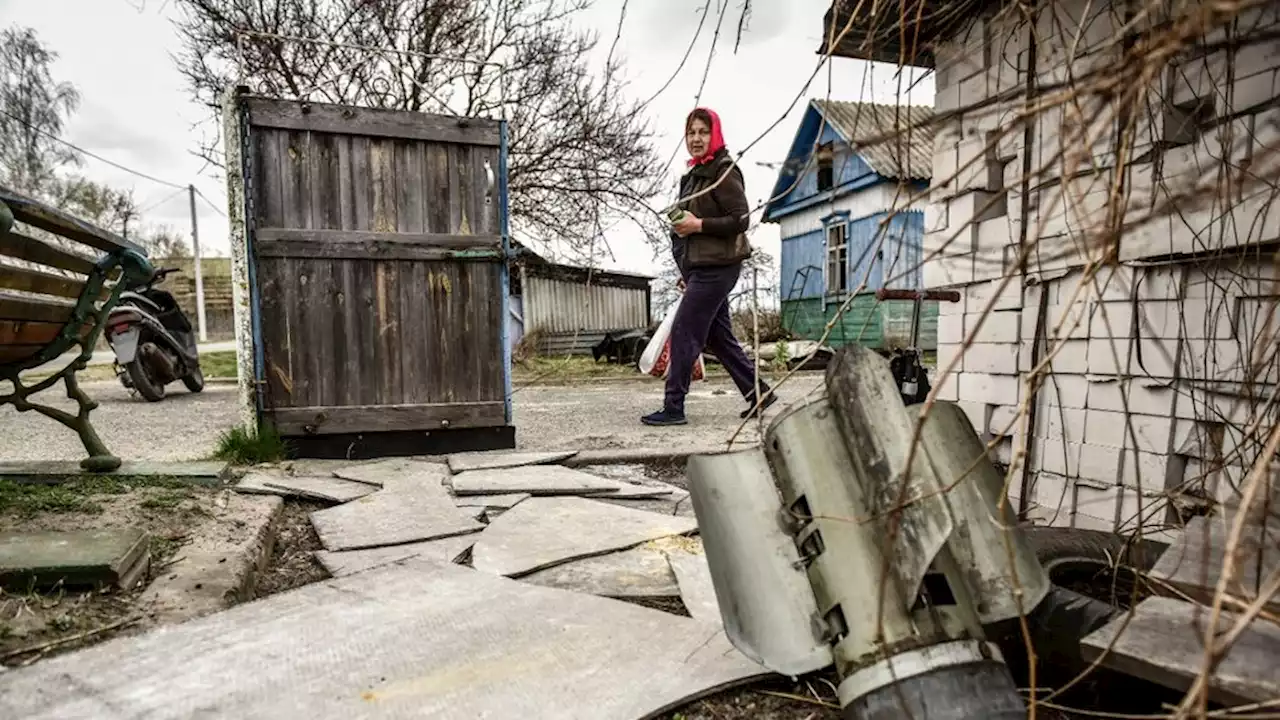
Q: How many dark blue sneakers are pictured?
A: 2